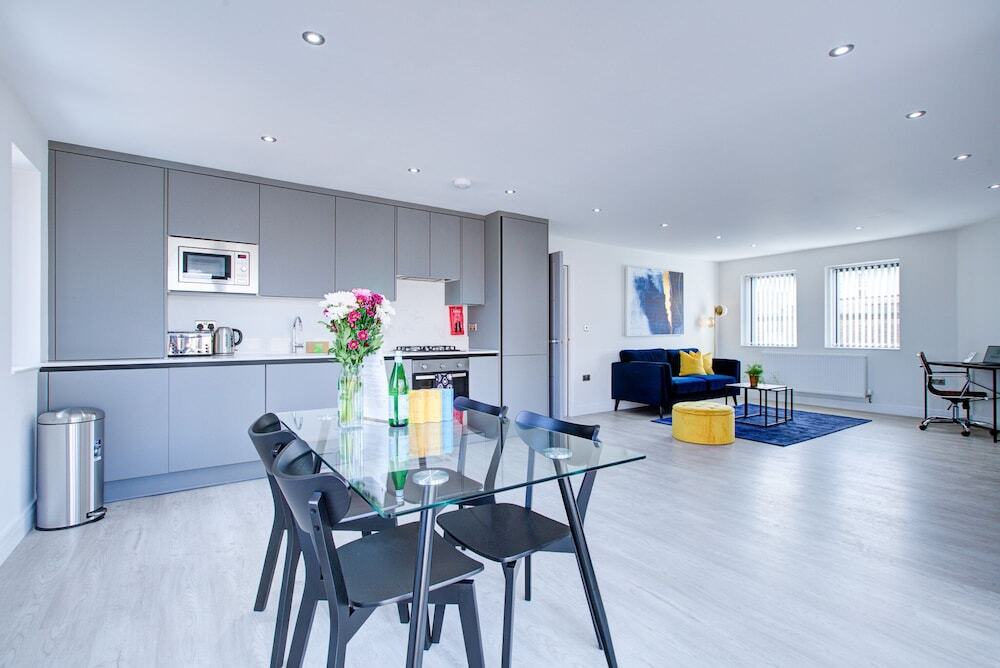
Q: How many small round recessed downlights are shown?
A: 13